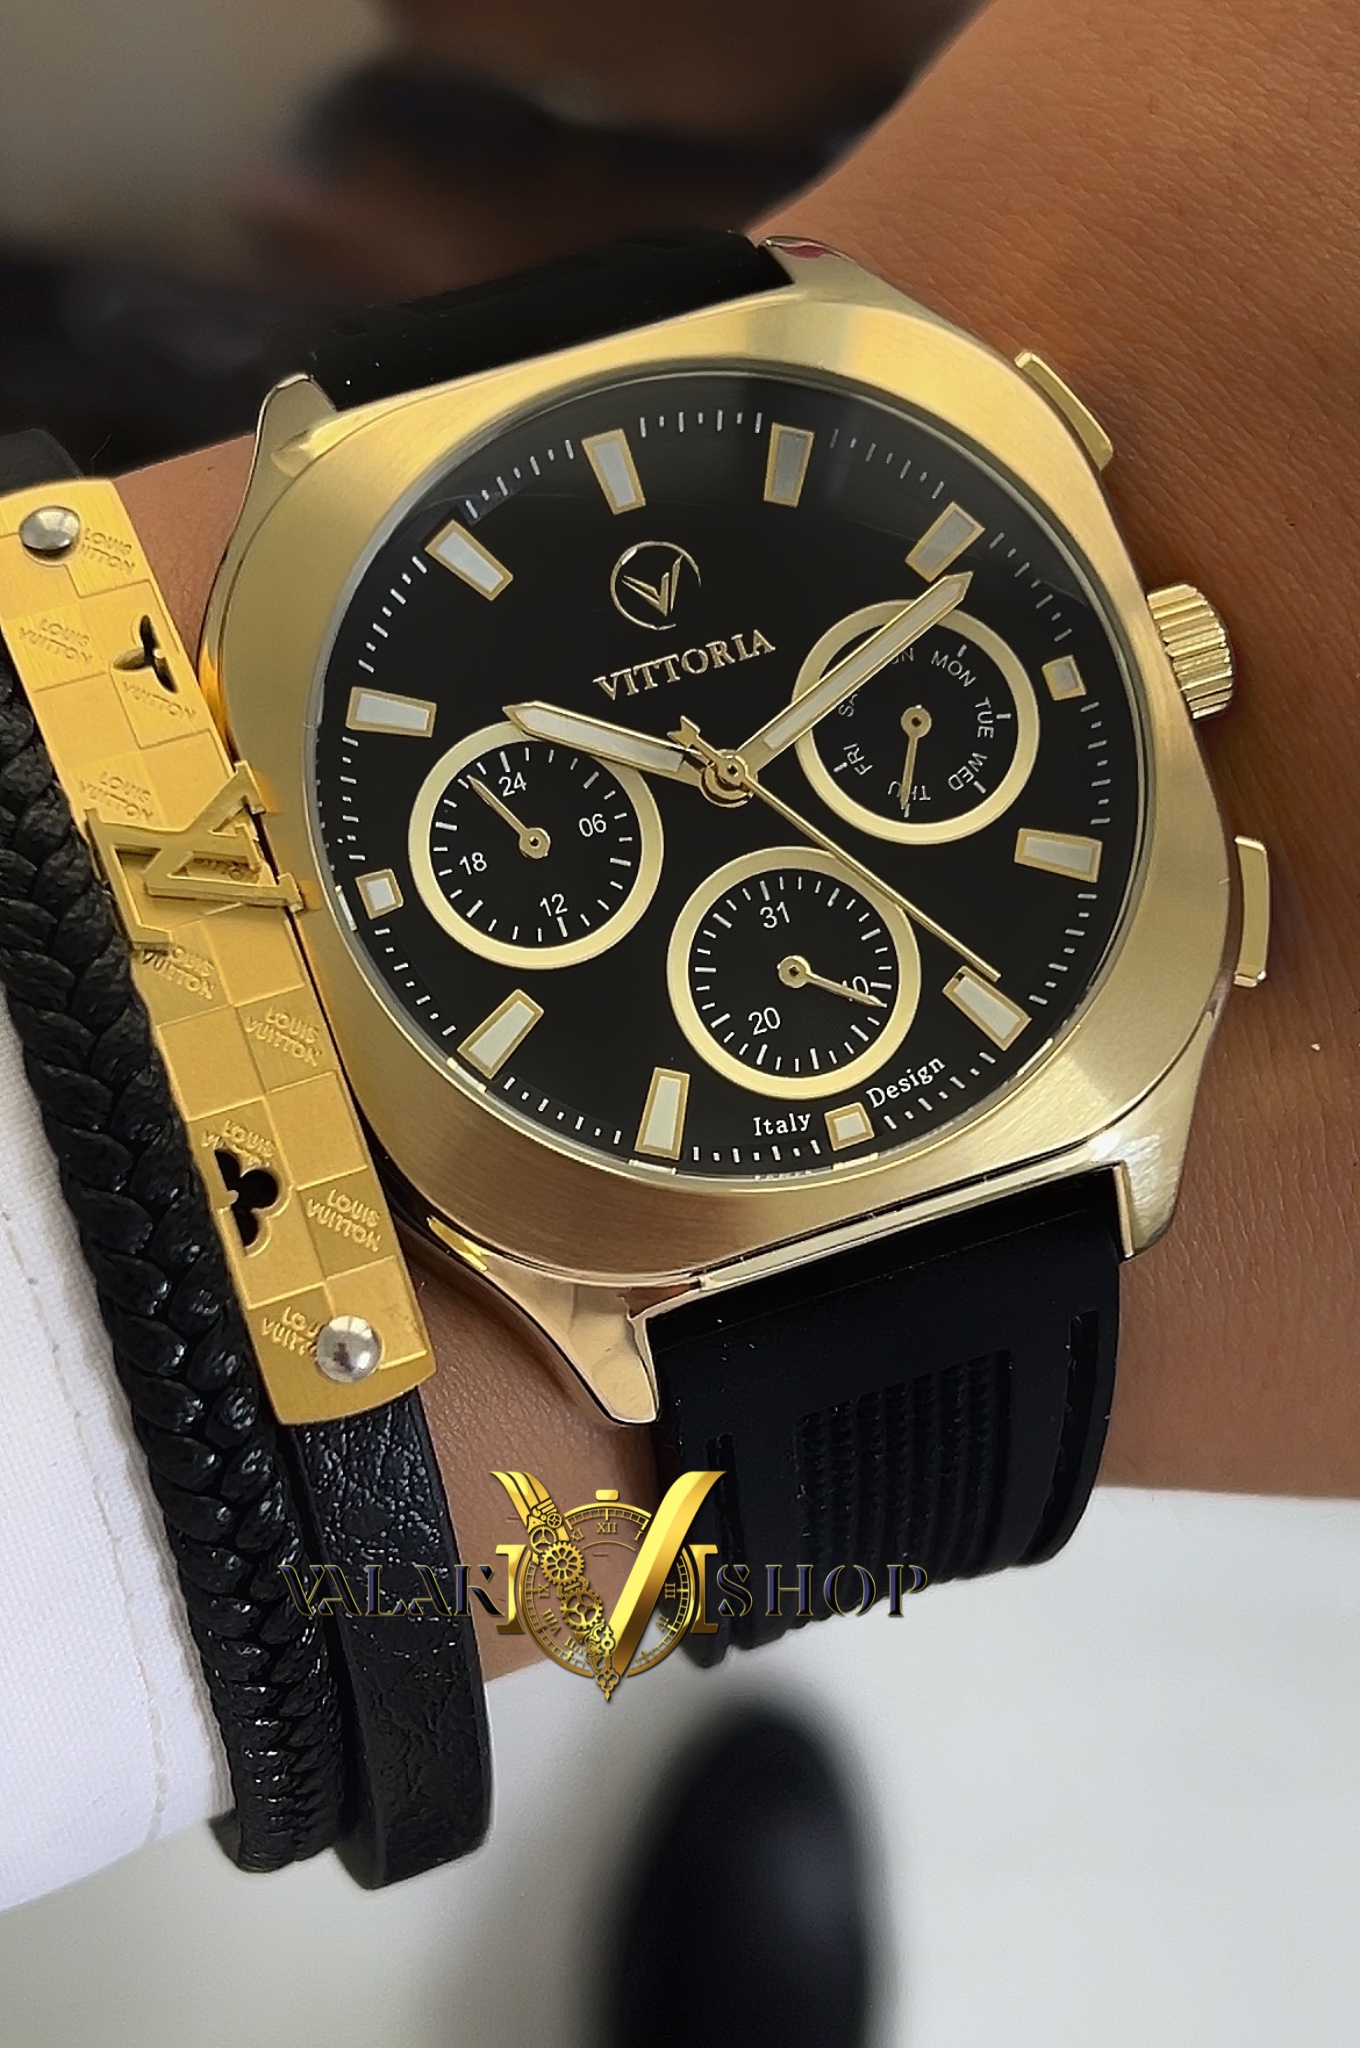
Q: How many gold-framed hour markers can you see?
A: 12